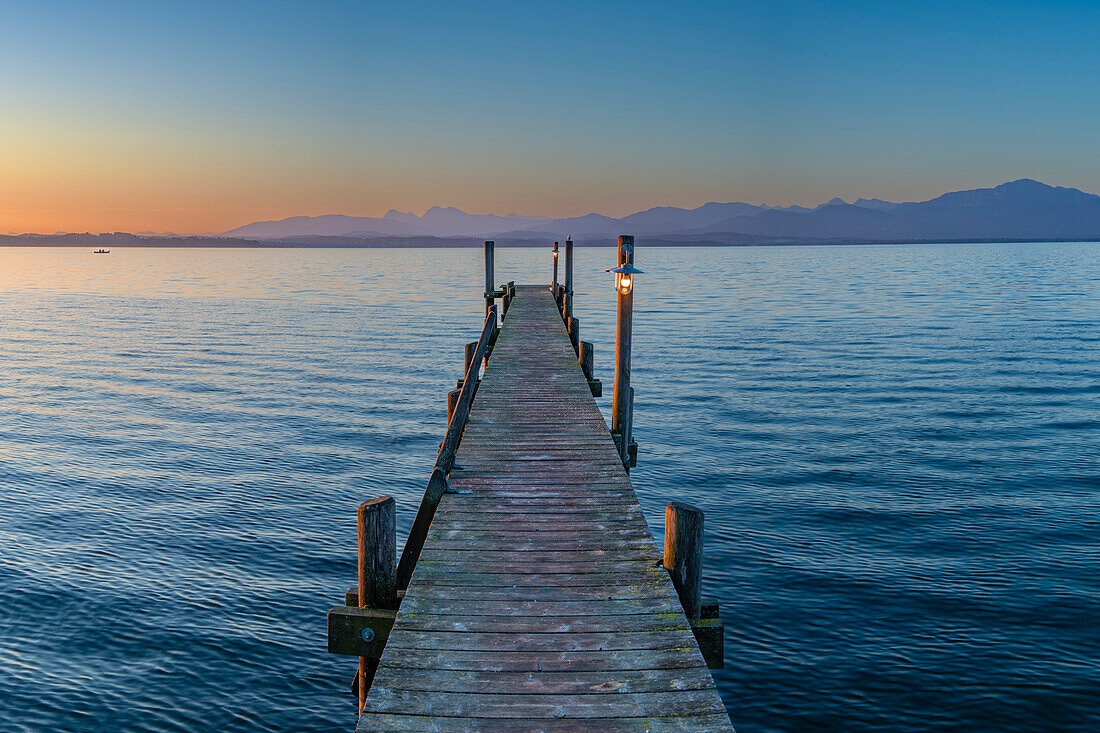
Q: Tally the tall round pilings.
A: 4